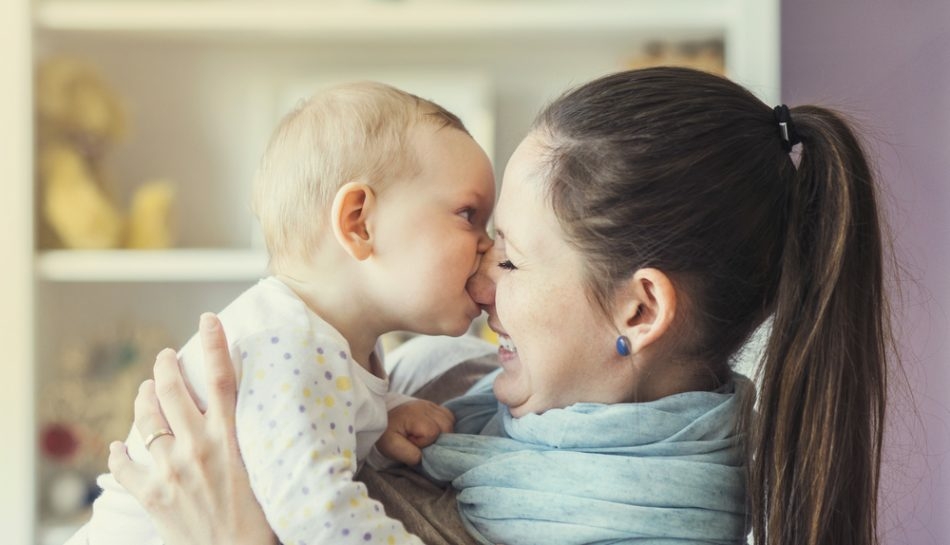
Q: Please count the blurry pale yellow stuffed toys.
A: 1